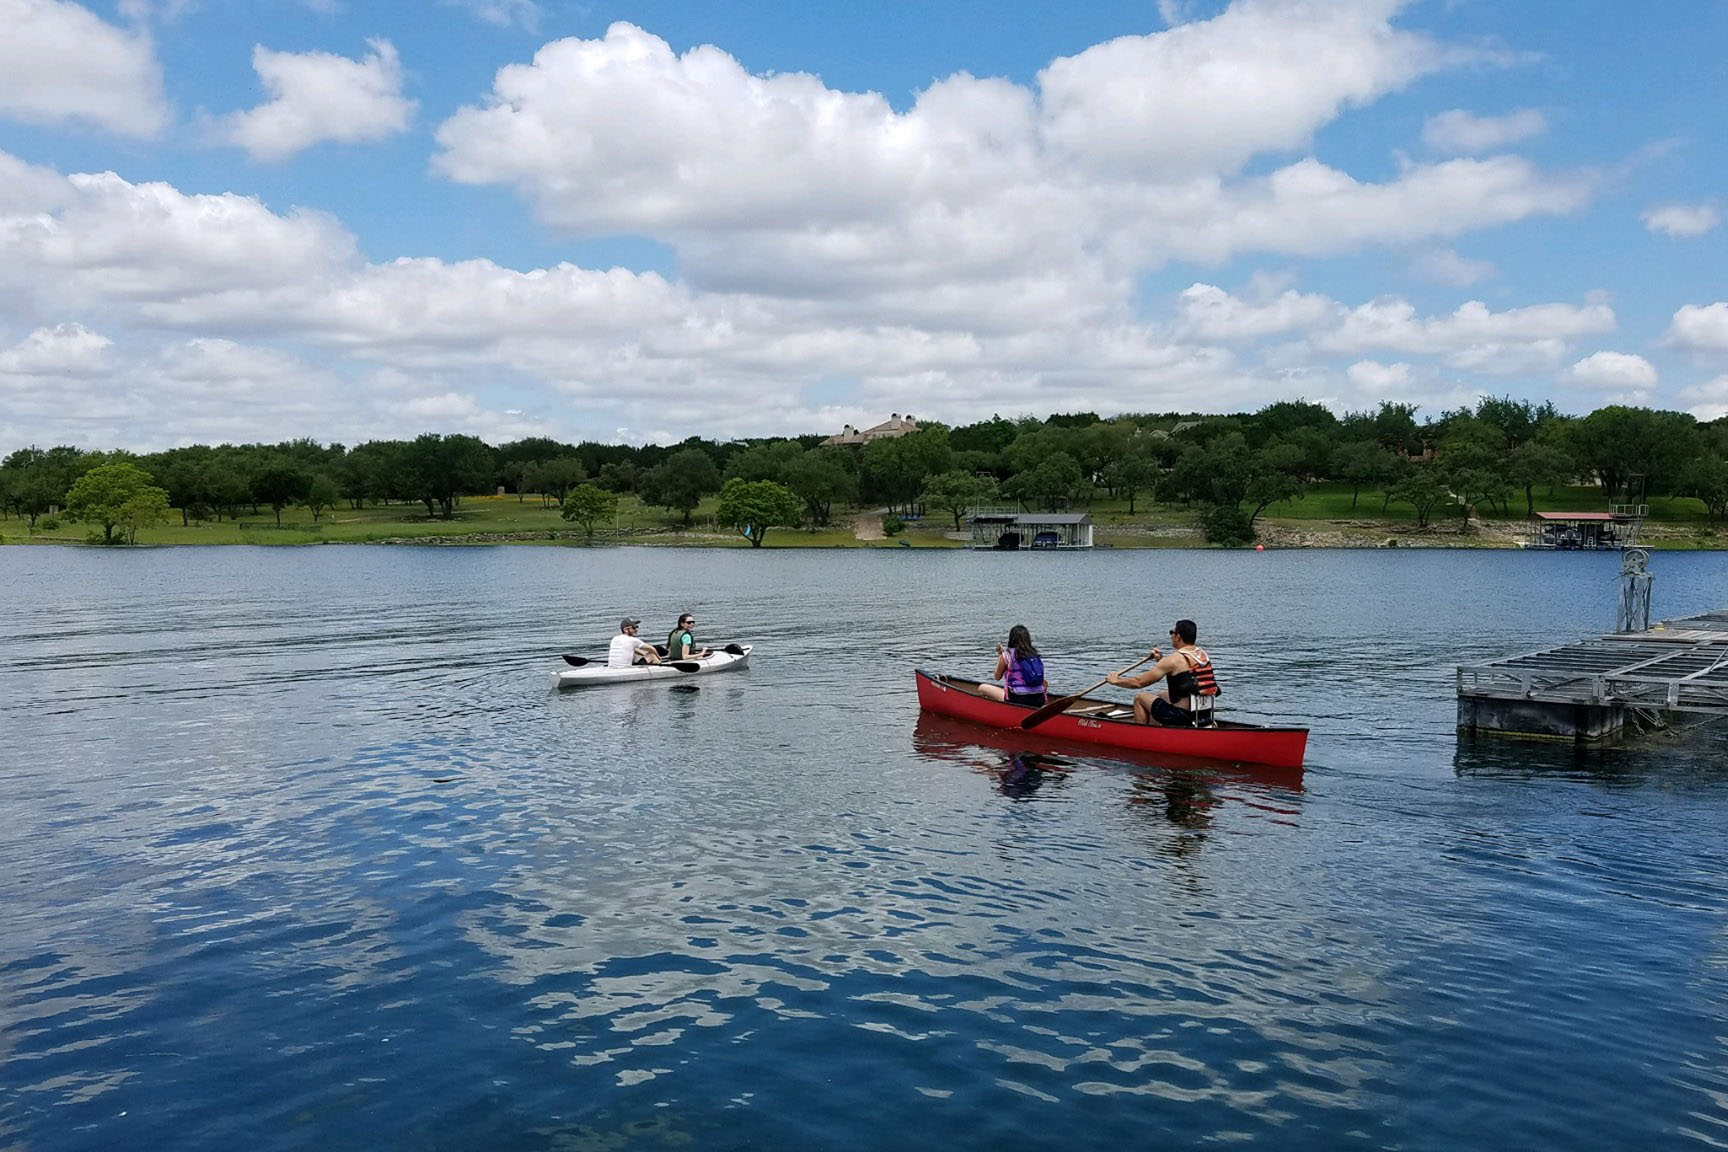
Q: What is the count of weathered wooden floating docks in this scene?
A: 1